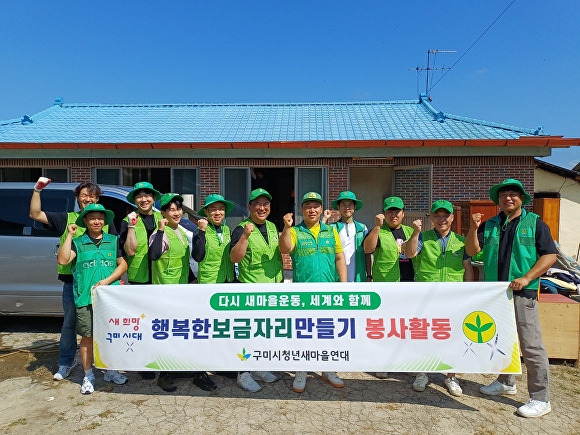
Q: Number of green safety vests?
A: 11